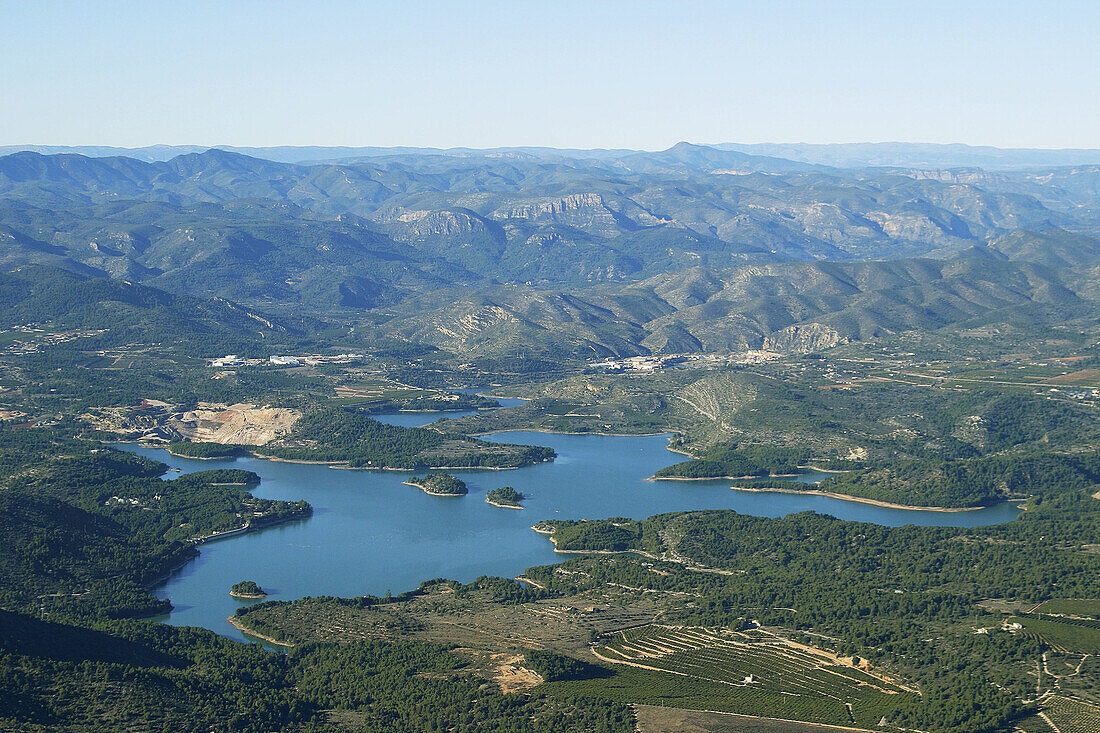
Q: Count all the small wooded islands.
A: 3